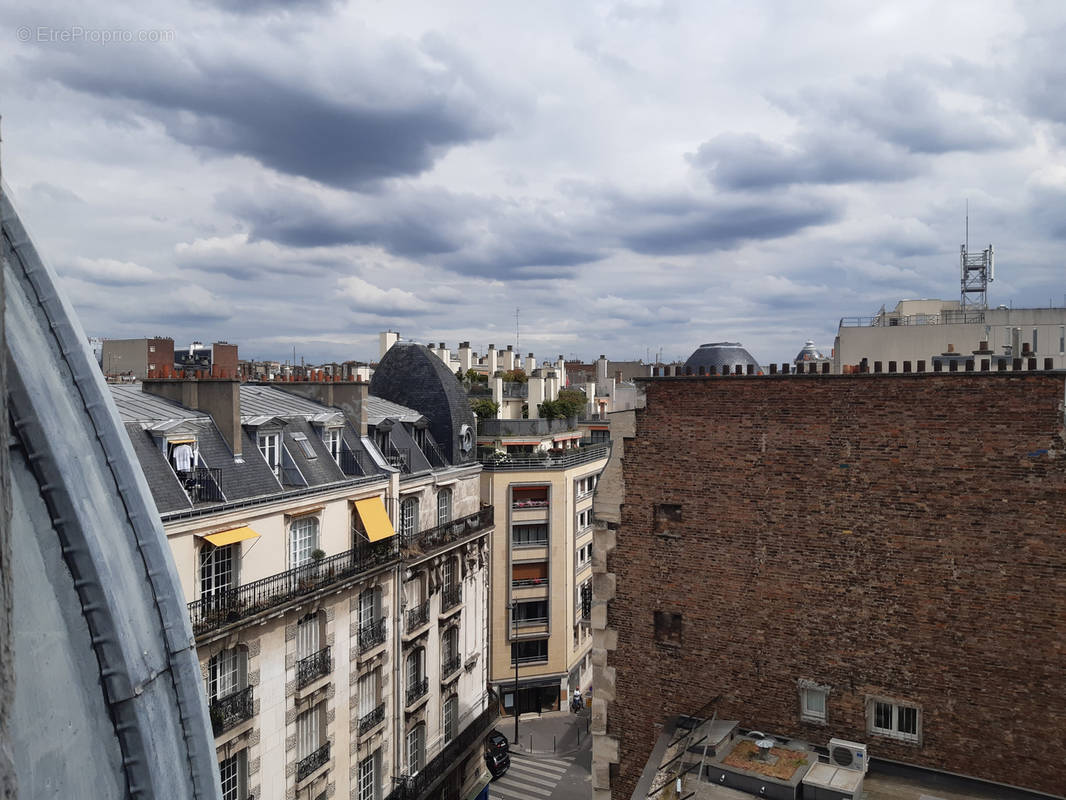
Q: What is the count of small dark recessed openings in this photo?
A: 2